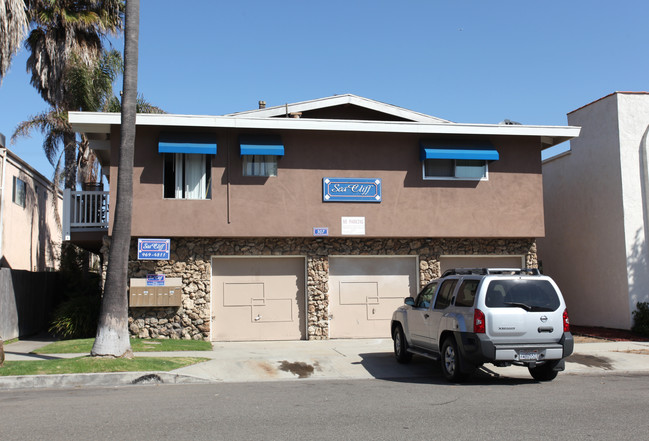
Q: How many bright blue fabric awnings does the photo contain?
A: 3